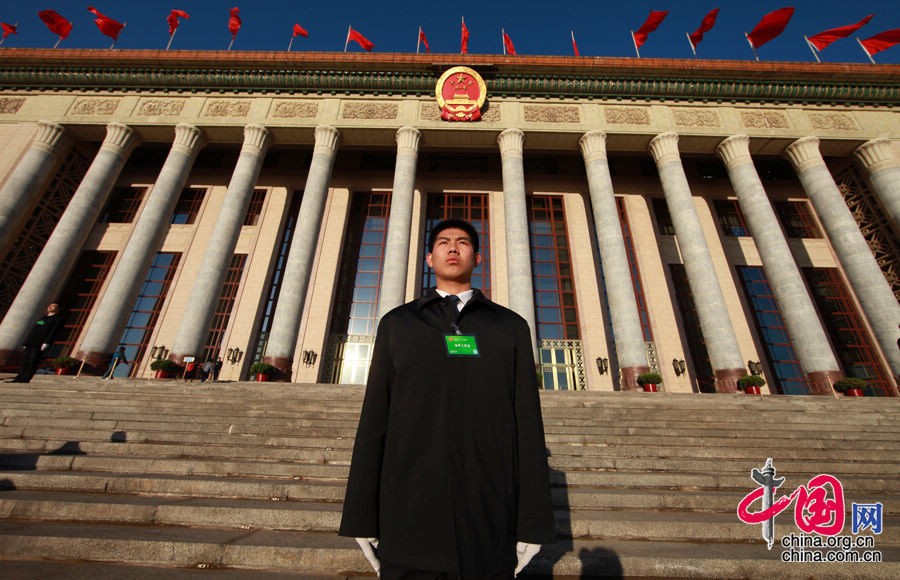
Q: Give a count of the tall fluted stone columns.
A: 12